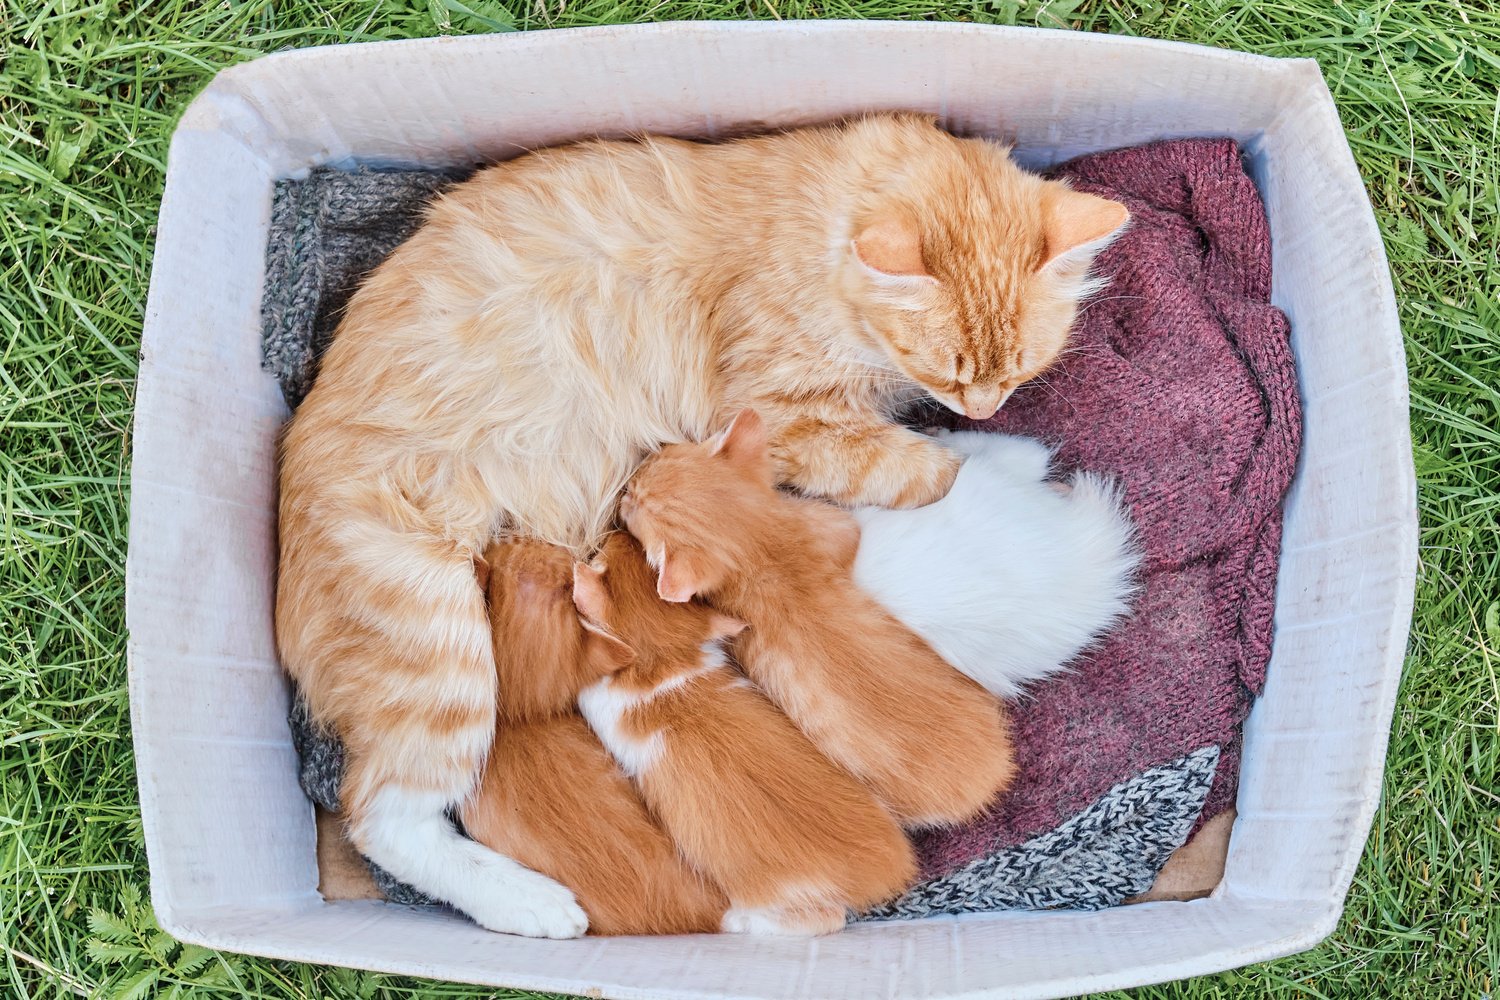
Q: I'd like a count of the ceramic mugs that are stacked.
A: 0